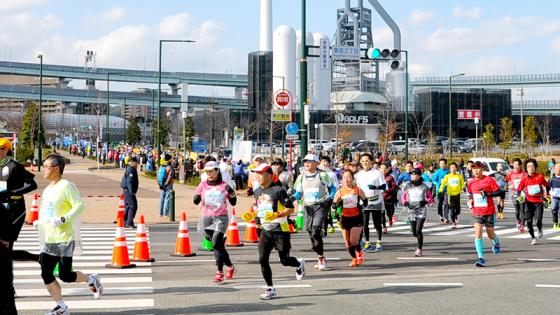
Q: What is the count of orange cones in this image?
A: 7